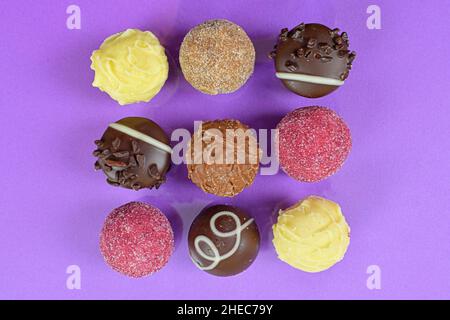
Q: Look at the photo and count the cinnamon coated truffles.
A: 1